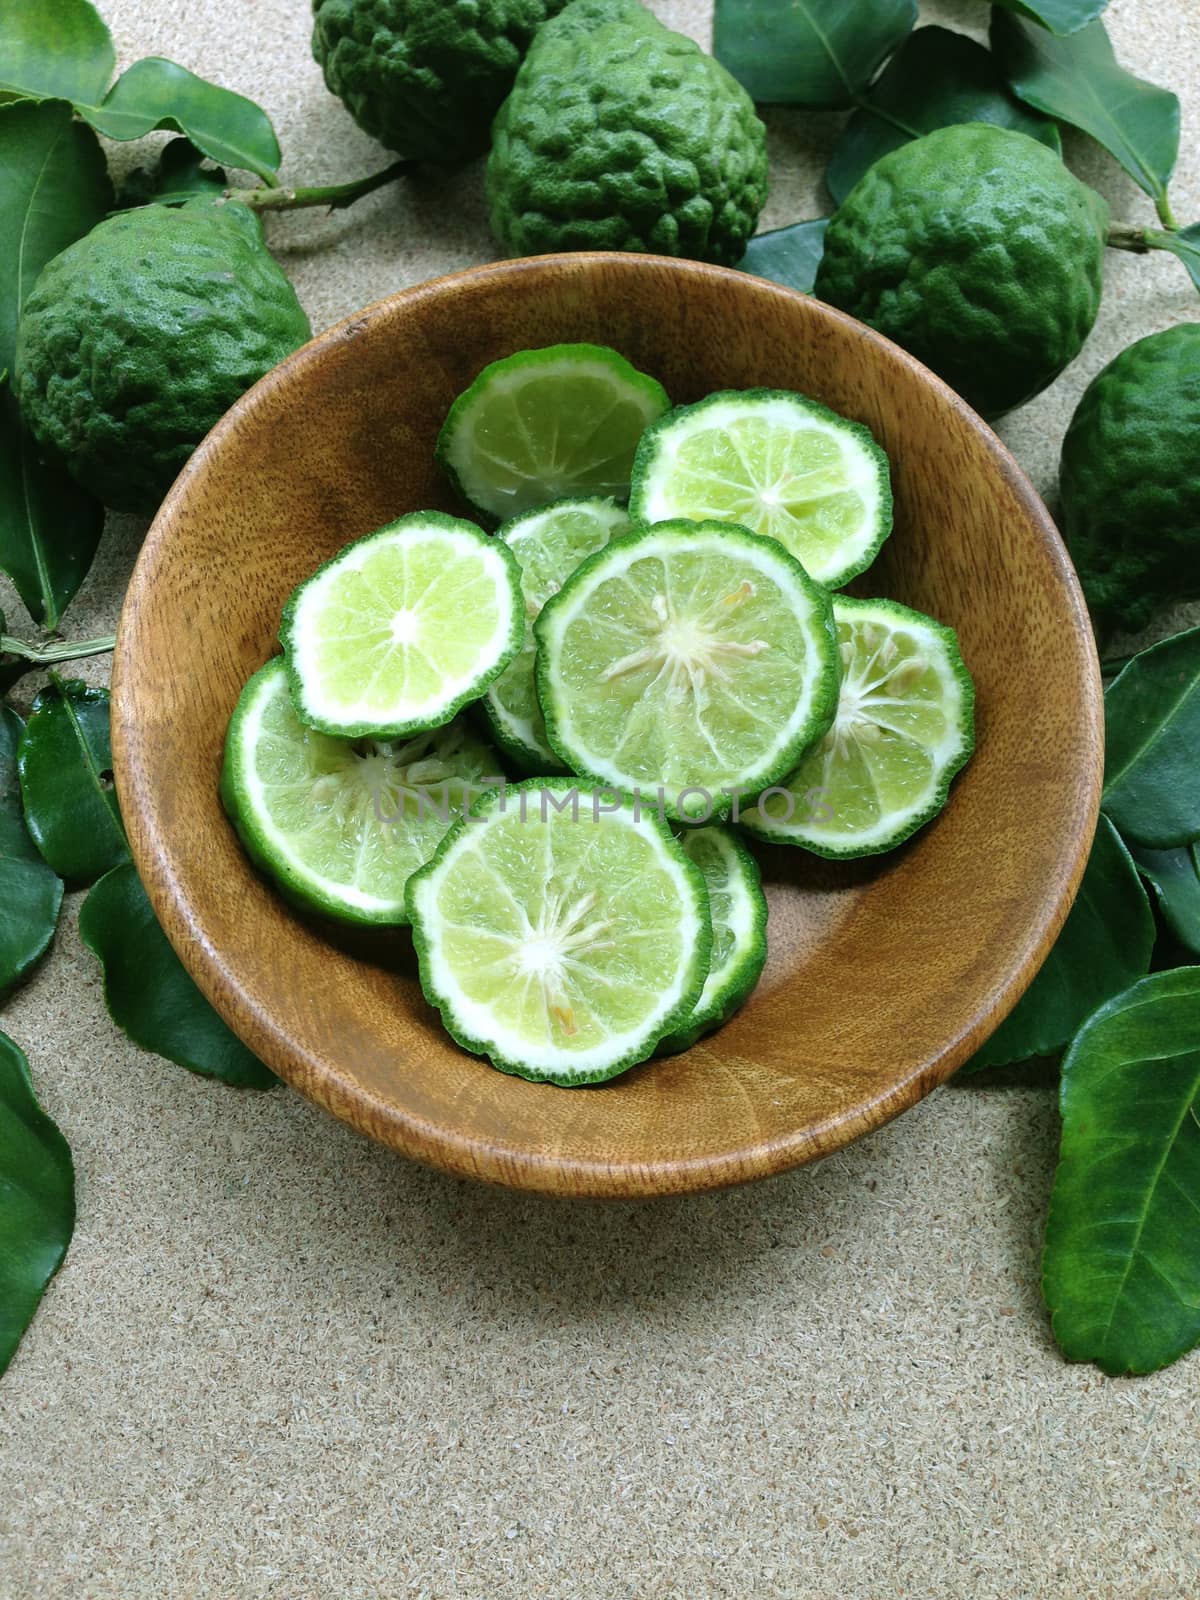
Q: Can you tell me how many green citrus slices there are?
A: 9